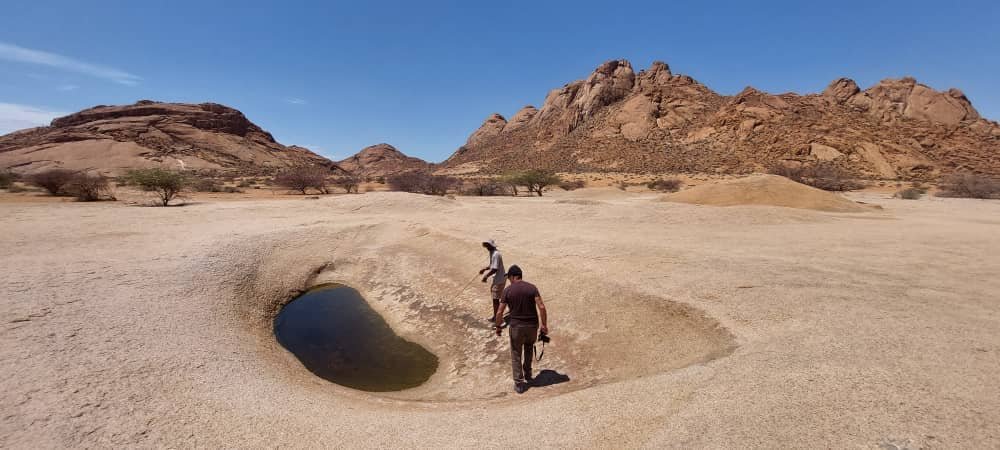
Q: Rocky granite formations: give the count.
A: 3